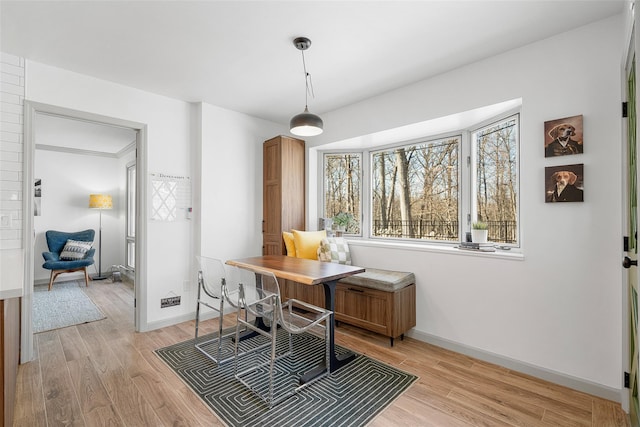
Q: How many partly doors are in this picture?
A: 1